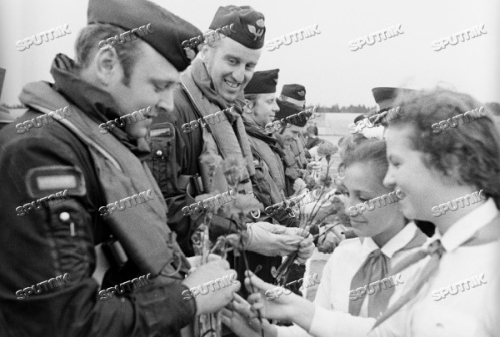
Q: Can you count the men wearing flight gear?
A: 5